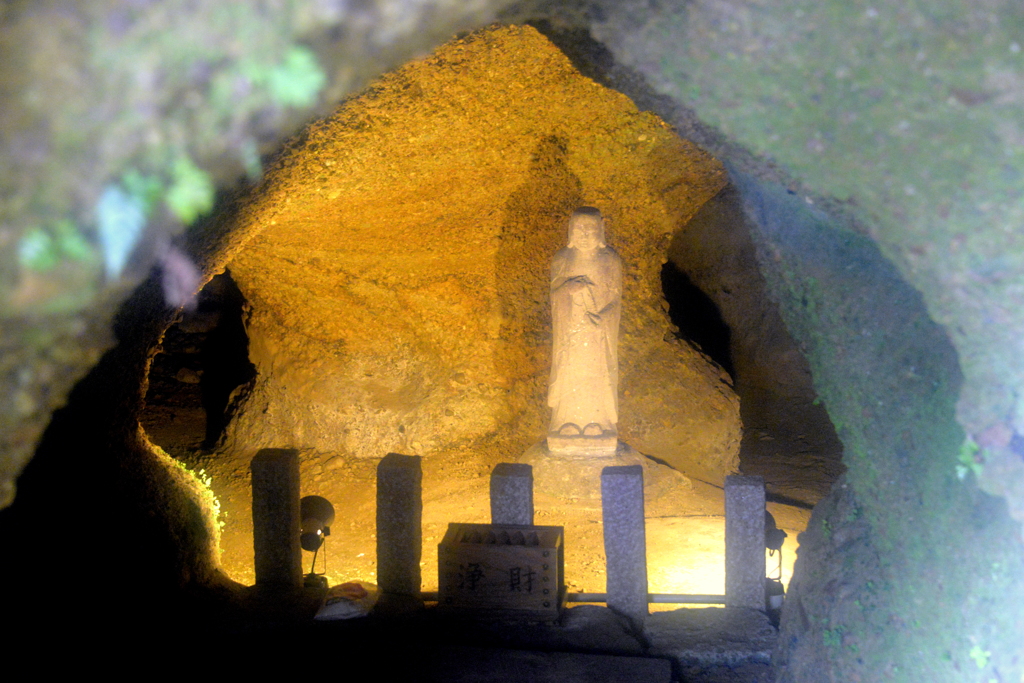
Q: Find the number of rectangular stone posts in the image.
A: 5